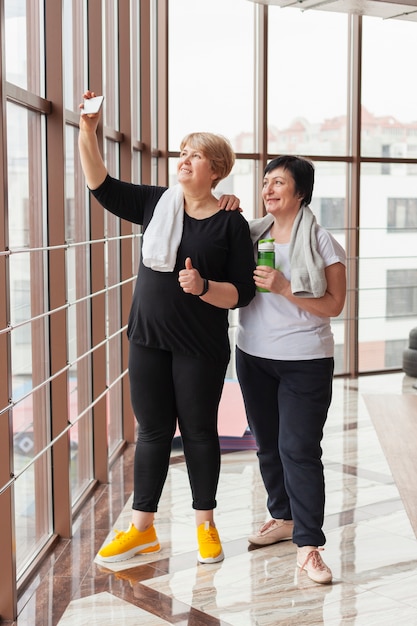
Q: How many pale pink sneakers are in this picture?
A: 2